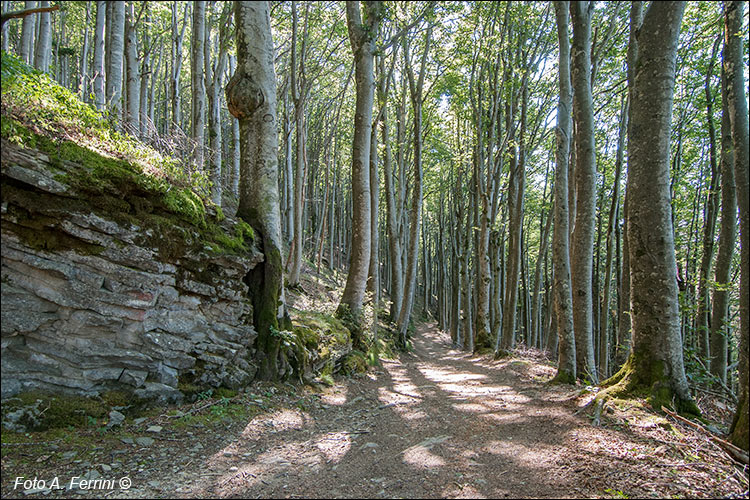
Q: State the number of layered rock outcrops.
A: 1